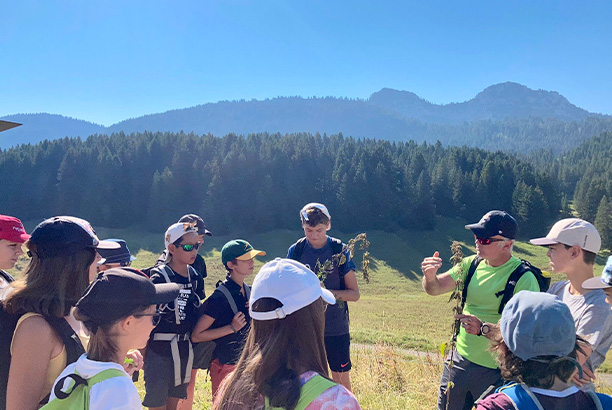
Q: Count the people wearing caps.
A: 13